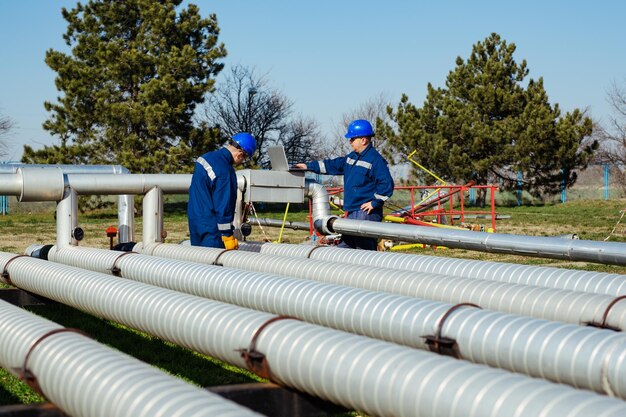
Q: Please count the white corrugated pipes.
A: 5